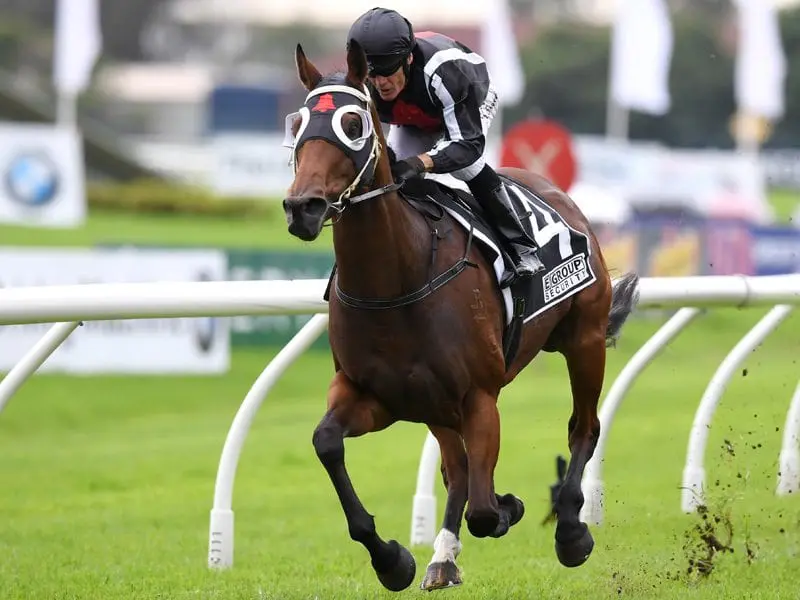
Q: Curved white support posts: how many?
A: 6